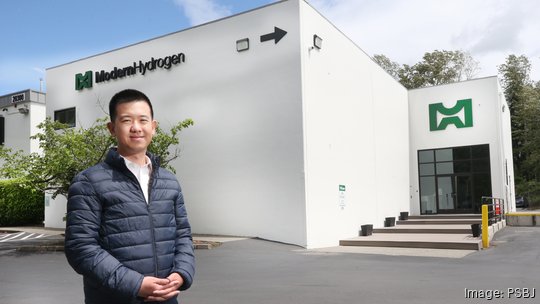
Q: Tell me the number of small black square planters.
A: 4